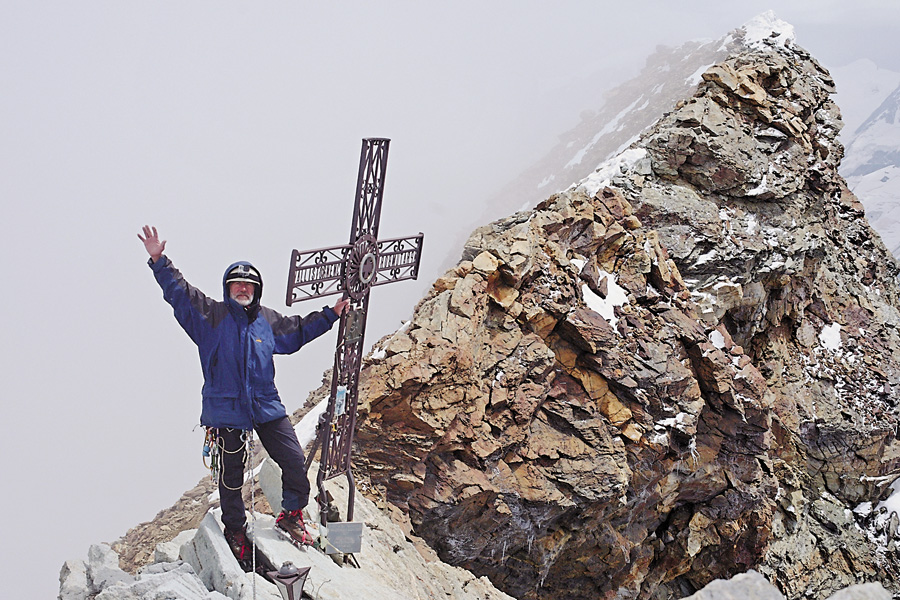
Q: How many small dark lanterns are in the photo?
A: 1